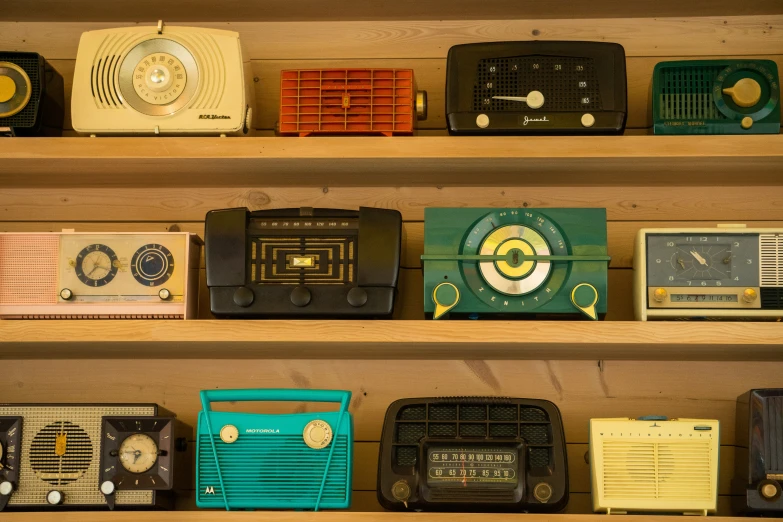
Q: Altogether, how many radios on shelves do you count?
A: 14